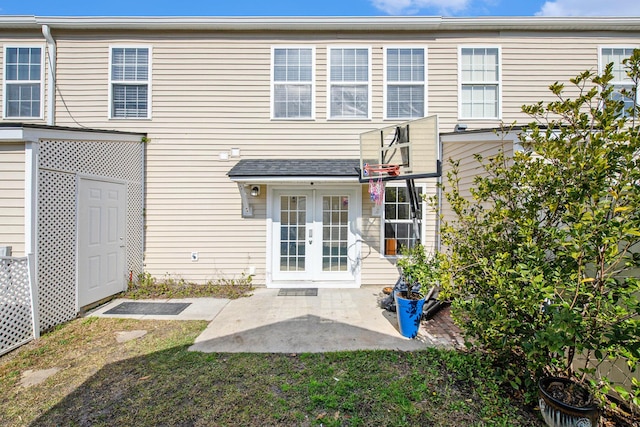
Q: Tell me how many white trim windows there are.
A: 8